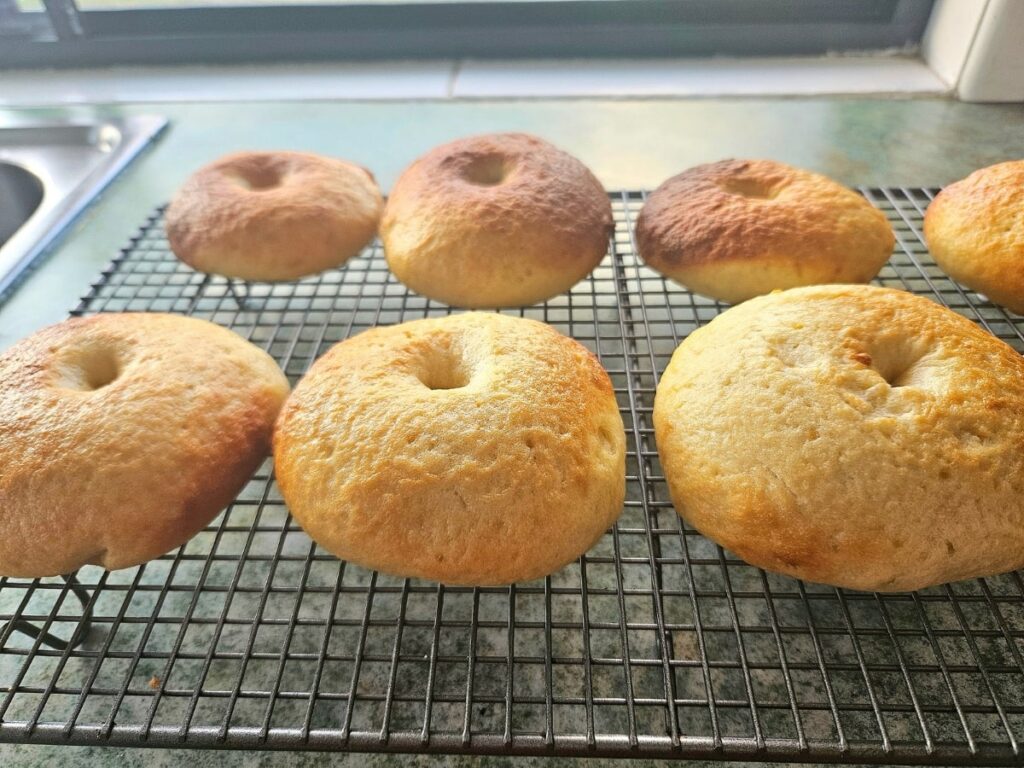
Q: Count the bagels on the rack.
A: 7